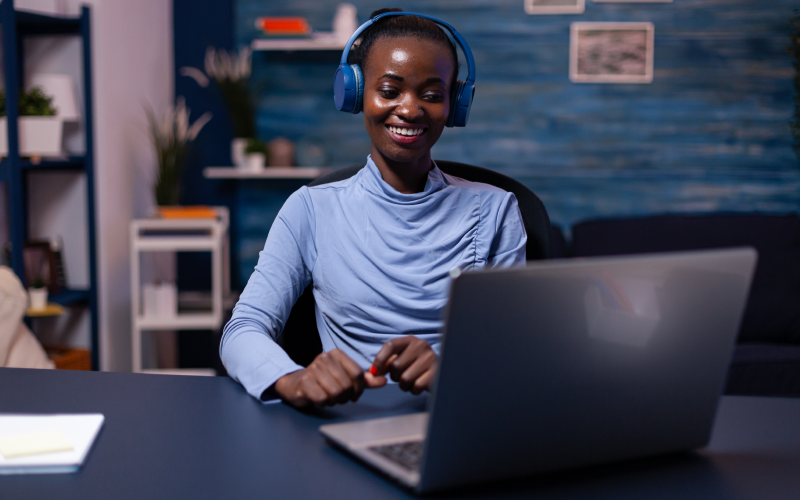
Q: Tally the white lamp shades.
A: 1